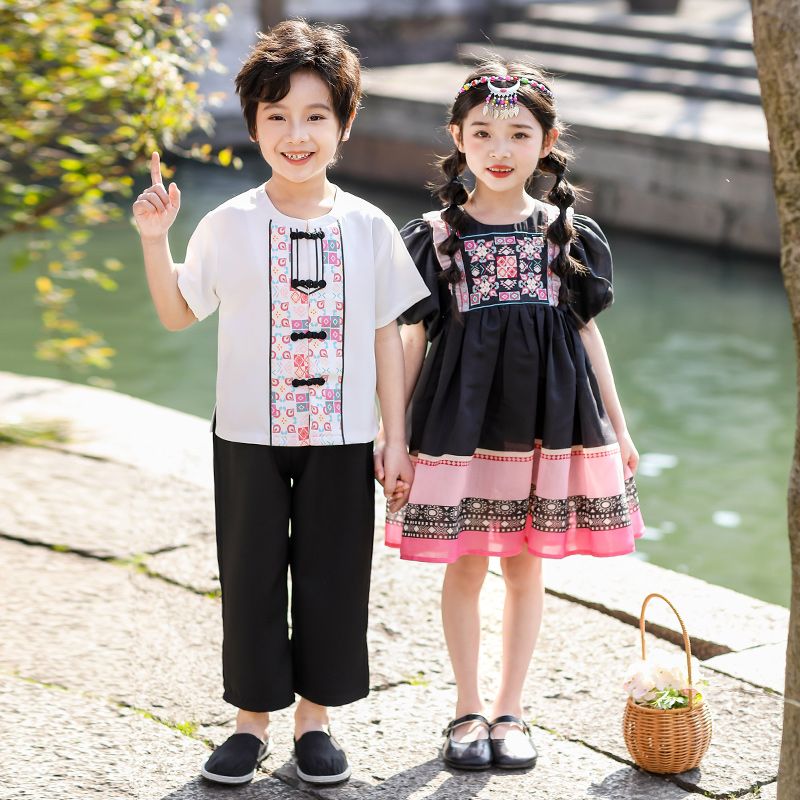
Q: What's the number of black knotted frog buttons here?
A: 4